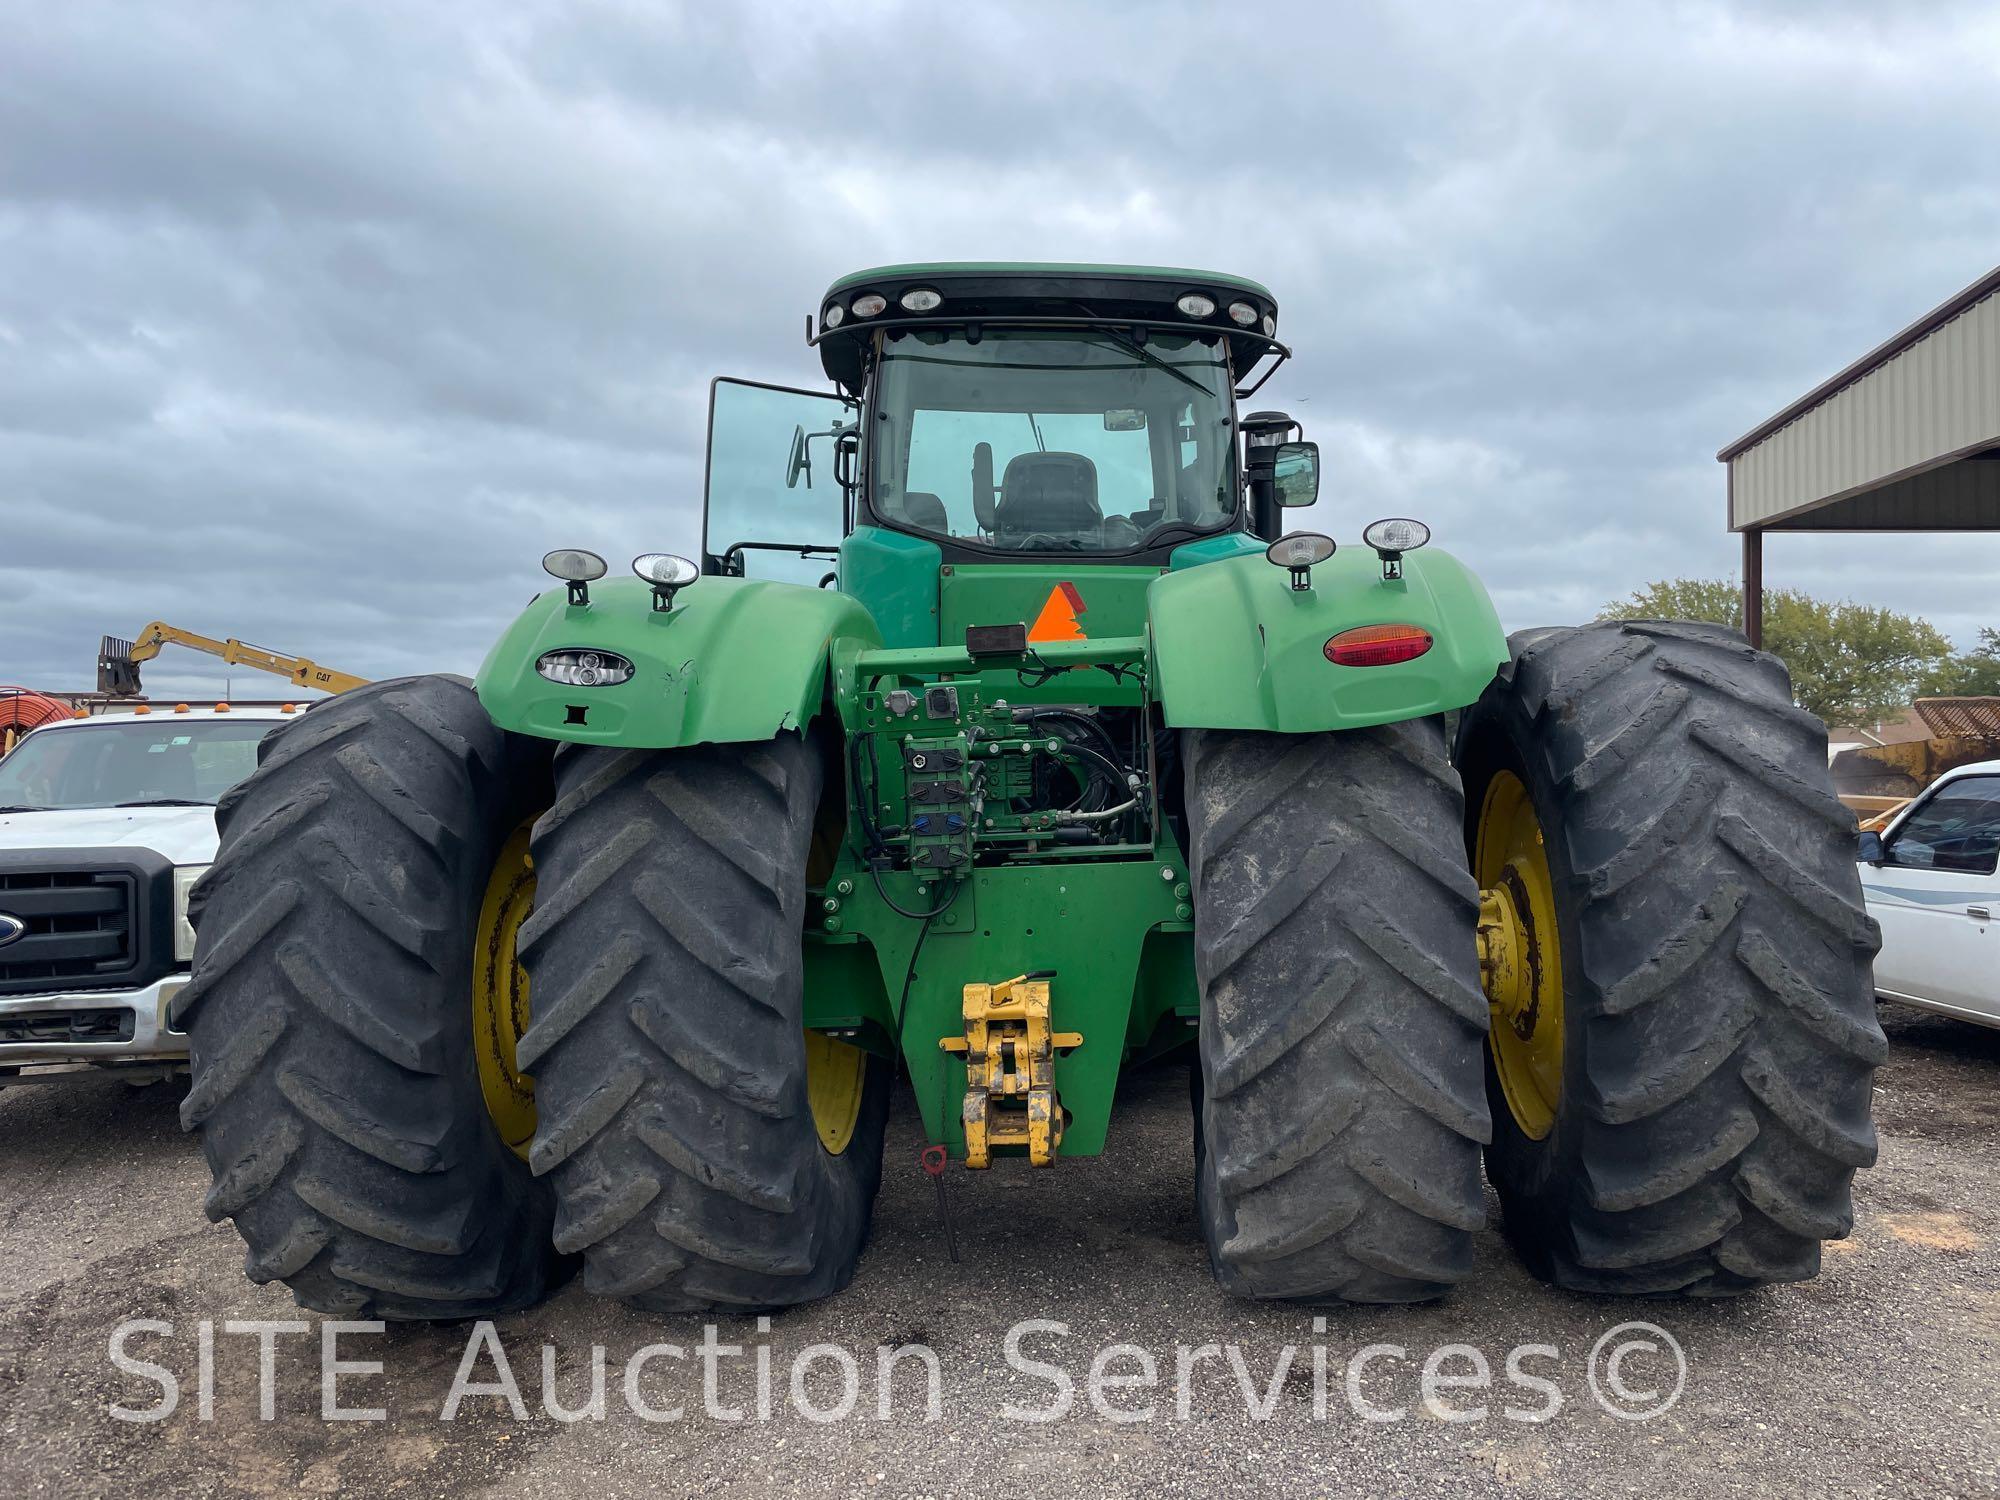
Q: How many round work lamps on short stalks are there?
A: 4